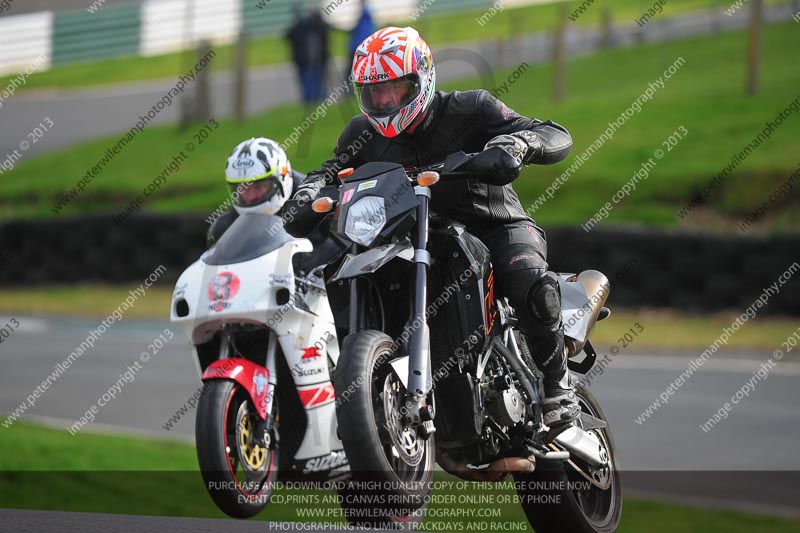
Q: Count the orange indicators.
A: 2